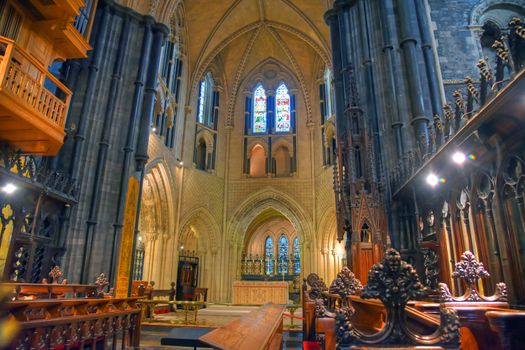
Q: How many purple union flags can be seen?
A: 0